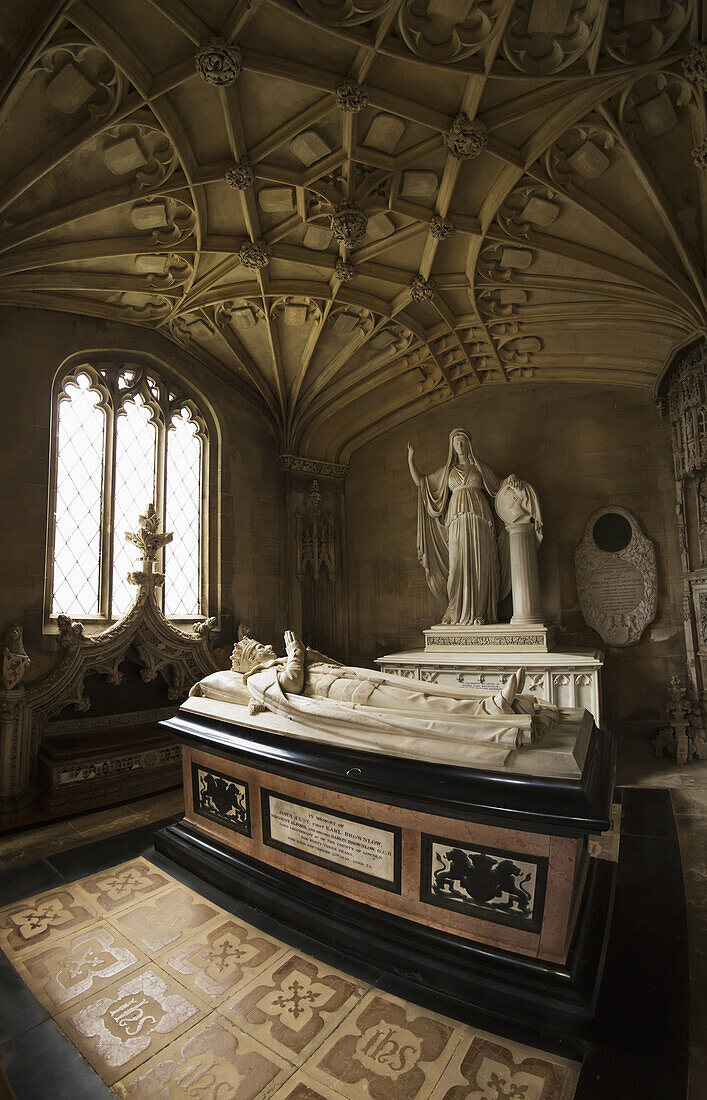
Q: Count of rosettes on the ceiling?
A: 11